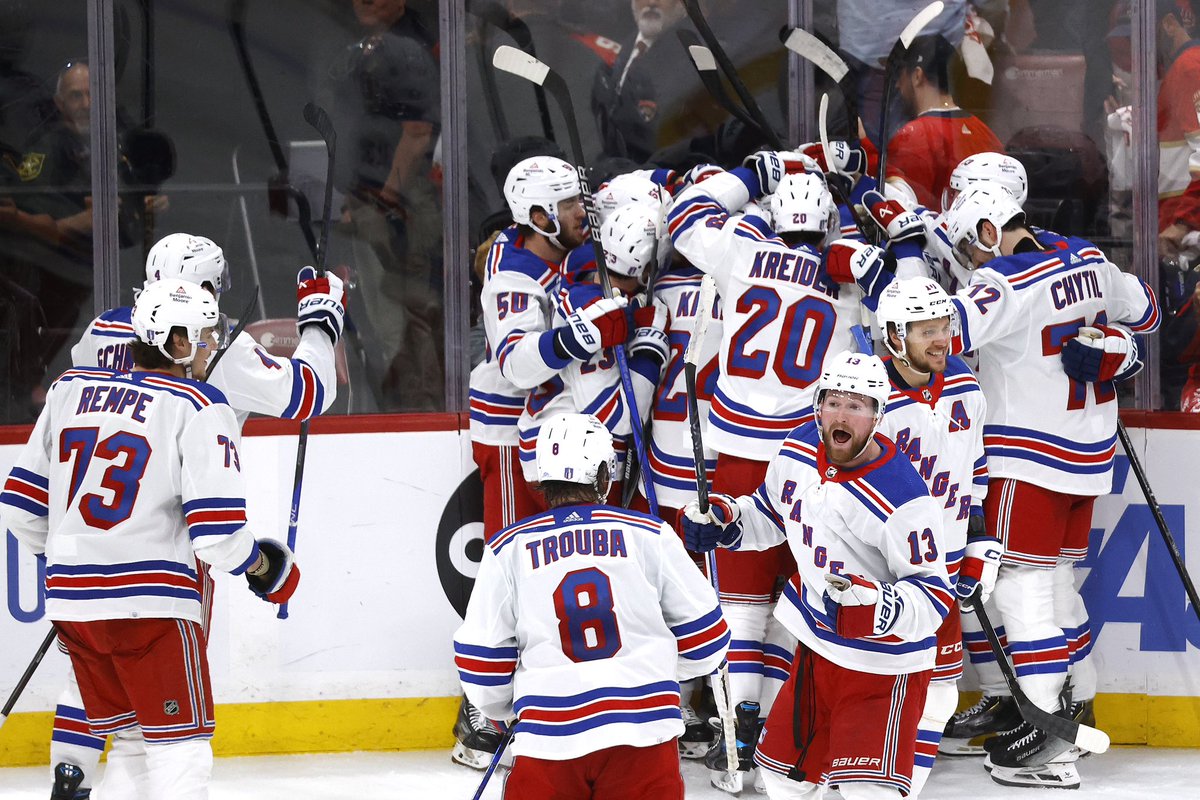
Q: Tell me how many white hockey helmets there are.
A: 11